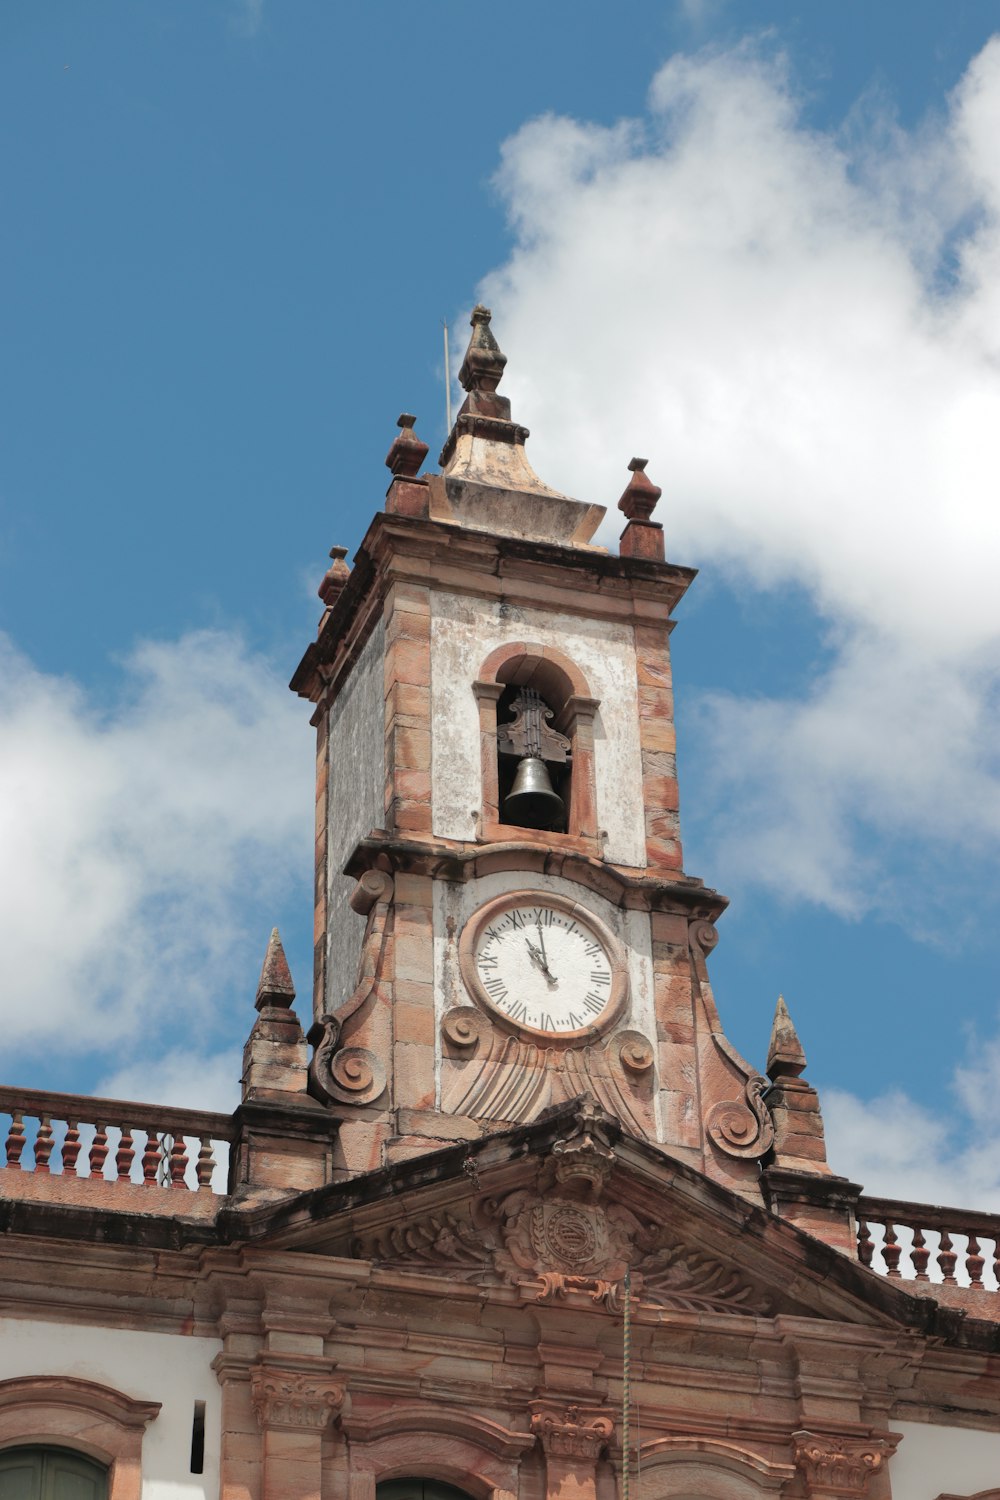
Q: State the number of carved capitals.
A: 3